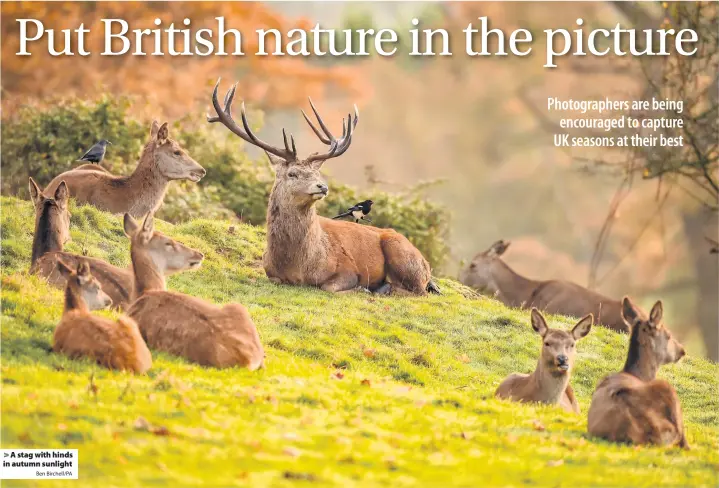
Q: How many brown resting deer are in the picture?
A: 8